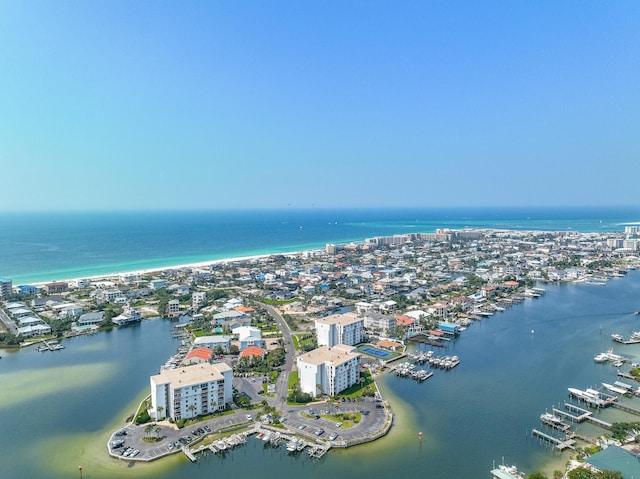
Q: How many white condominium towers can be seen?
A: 3